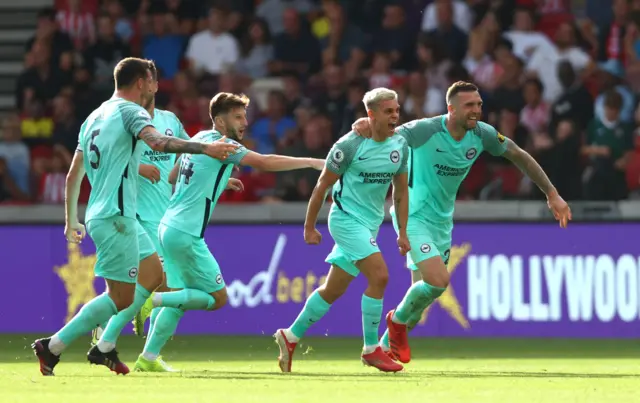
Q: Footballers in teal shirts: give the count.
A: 5